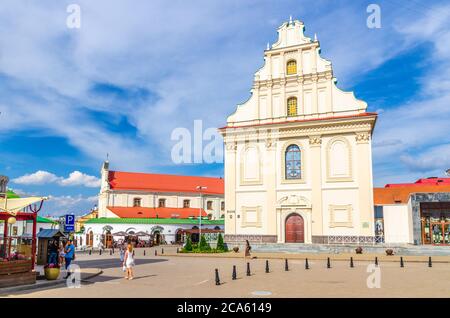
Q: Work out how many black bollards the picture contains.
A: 11